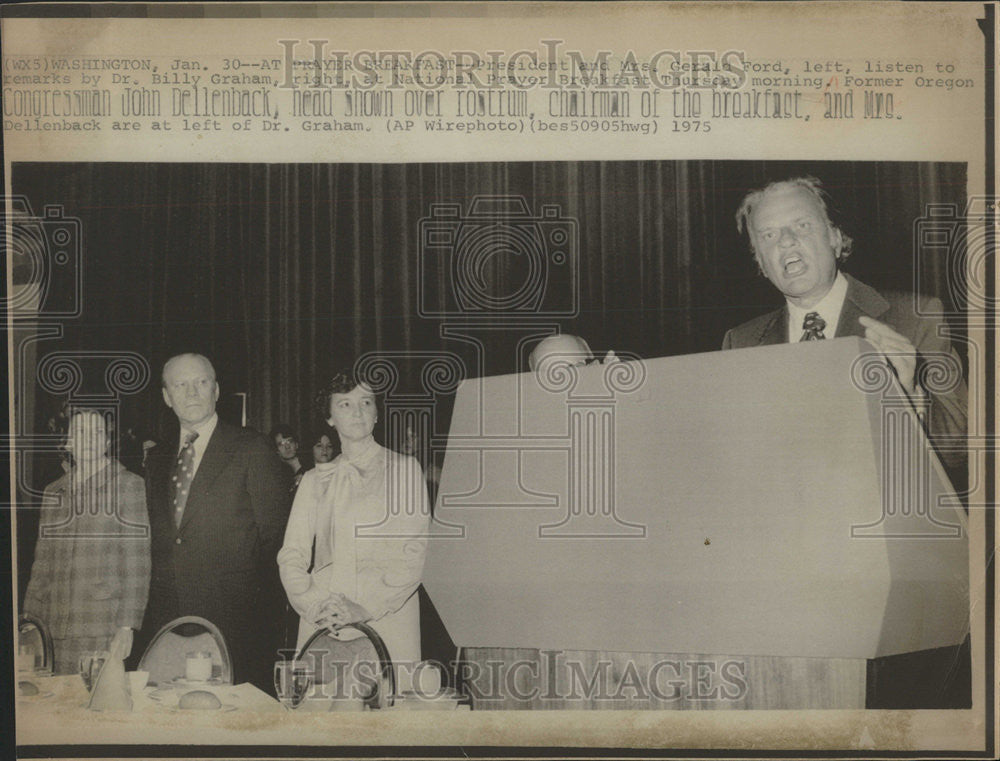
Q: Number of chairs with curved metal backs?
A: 3